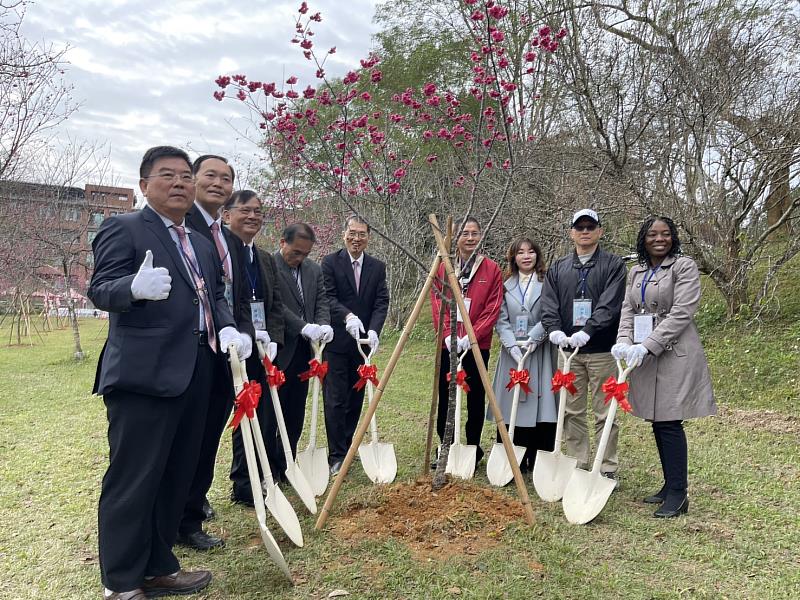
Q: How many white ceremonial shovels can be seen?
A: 9